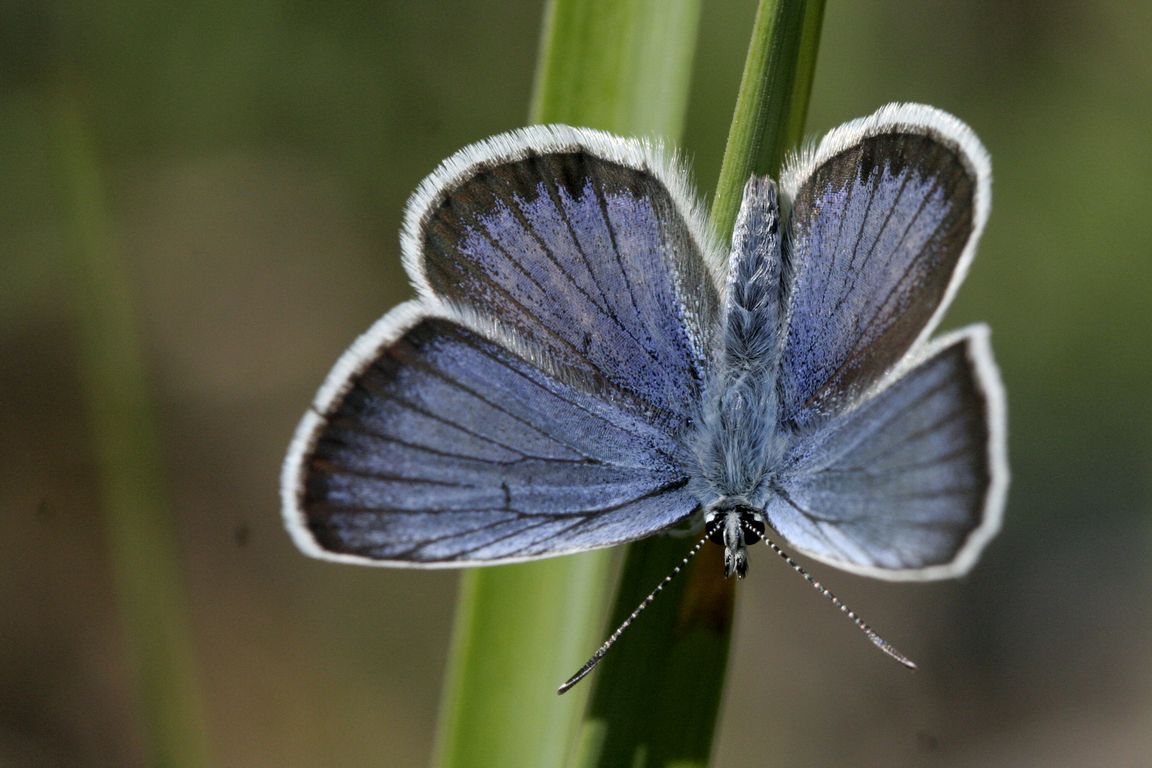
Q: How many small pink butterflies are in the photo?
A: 0